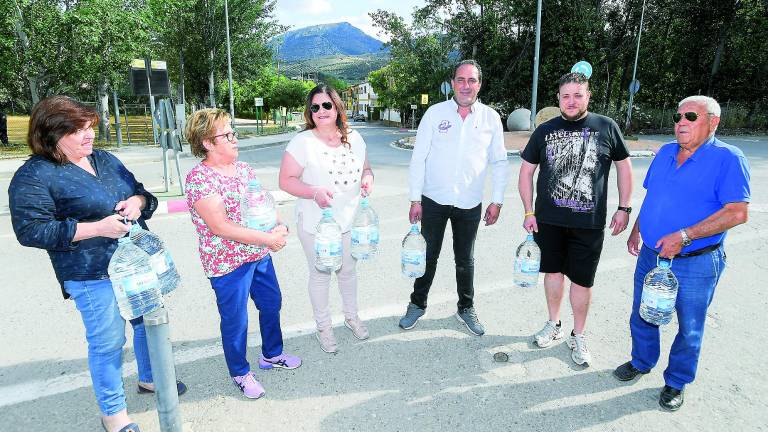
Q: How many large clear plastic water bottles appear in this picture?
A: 8